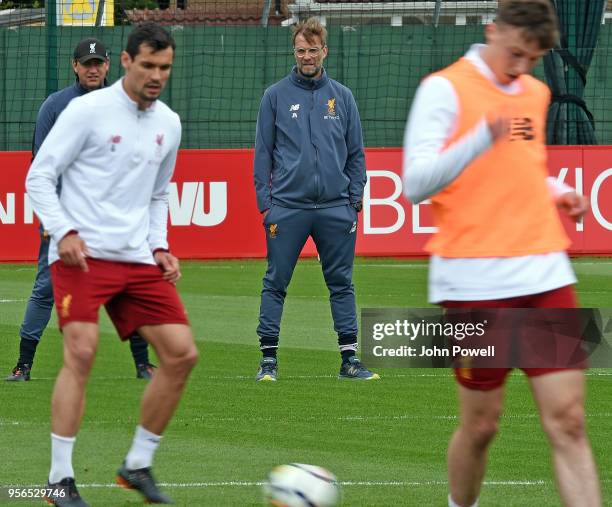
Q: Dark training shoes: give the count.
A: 6